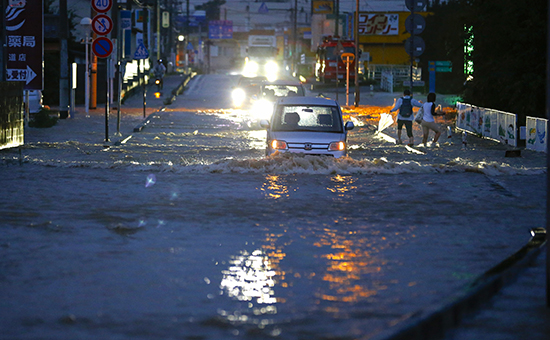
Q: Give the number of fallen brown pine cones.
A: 0